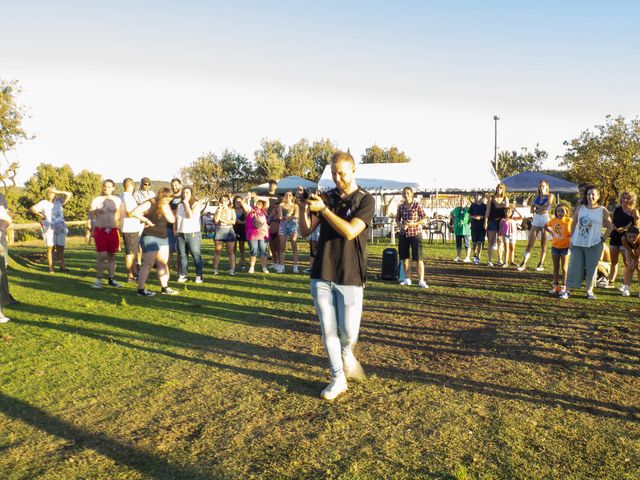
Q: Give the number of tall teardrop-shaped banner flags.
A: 0